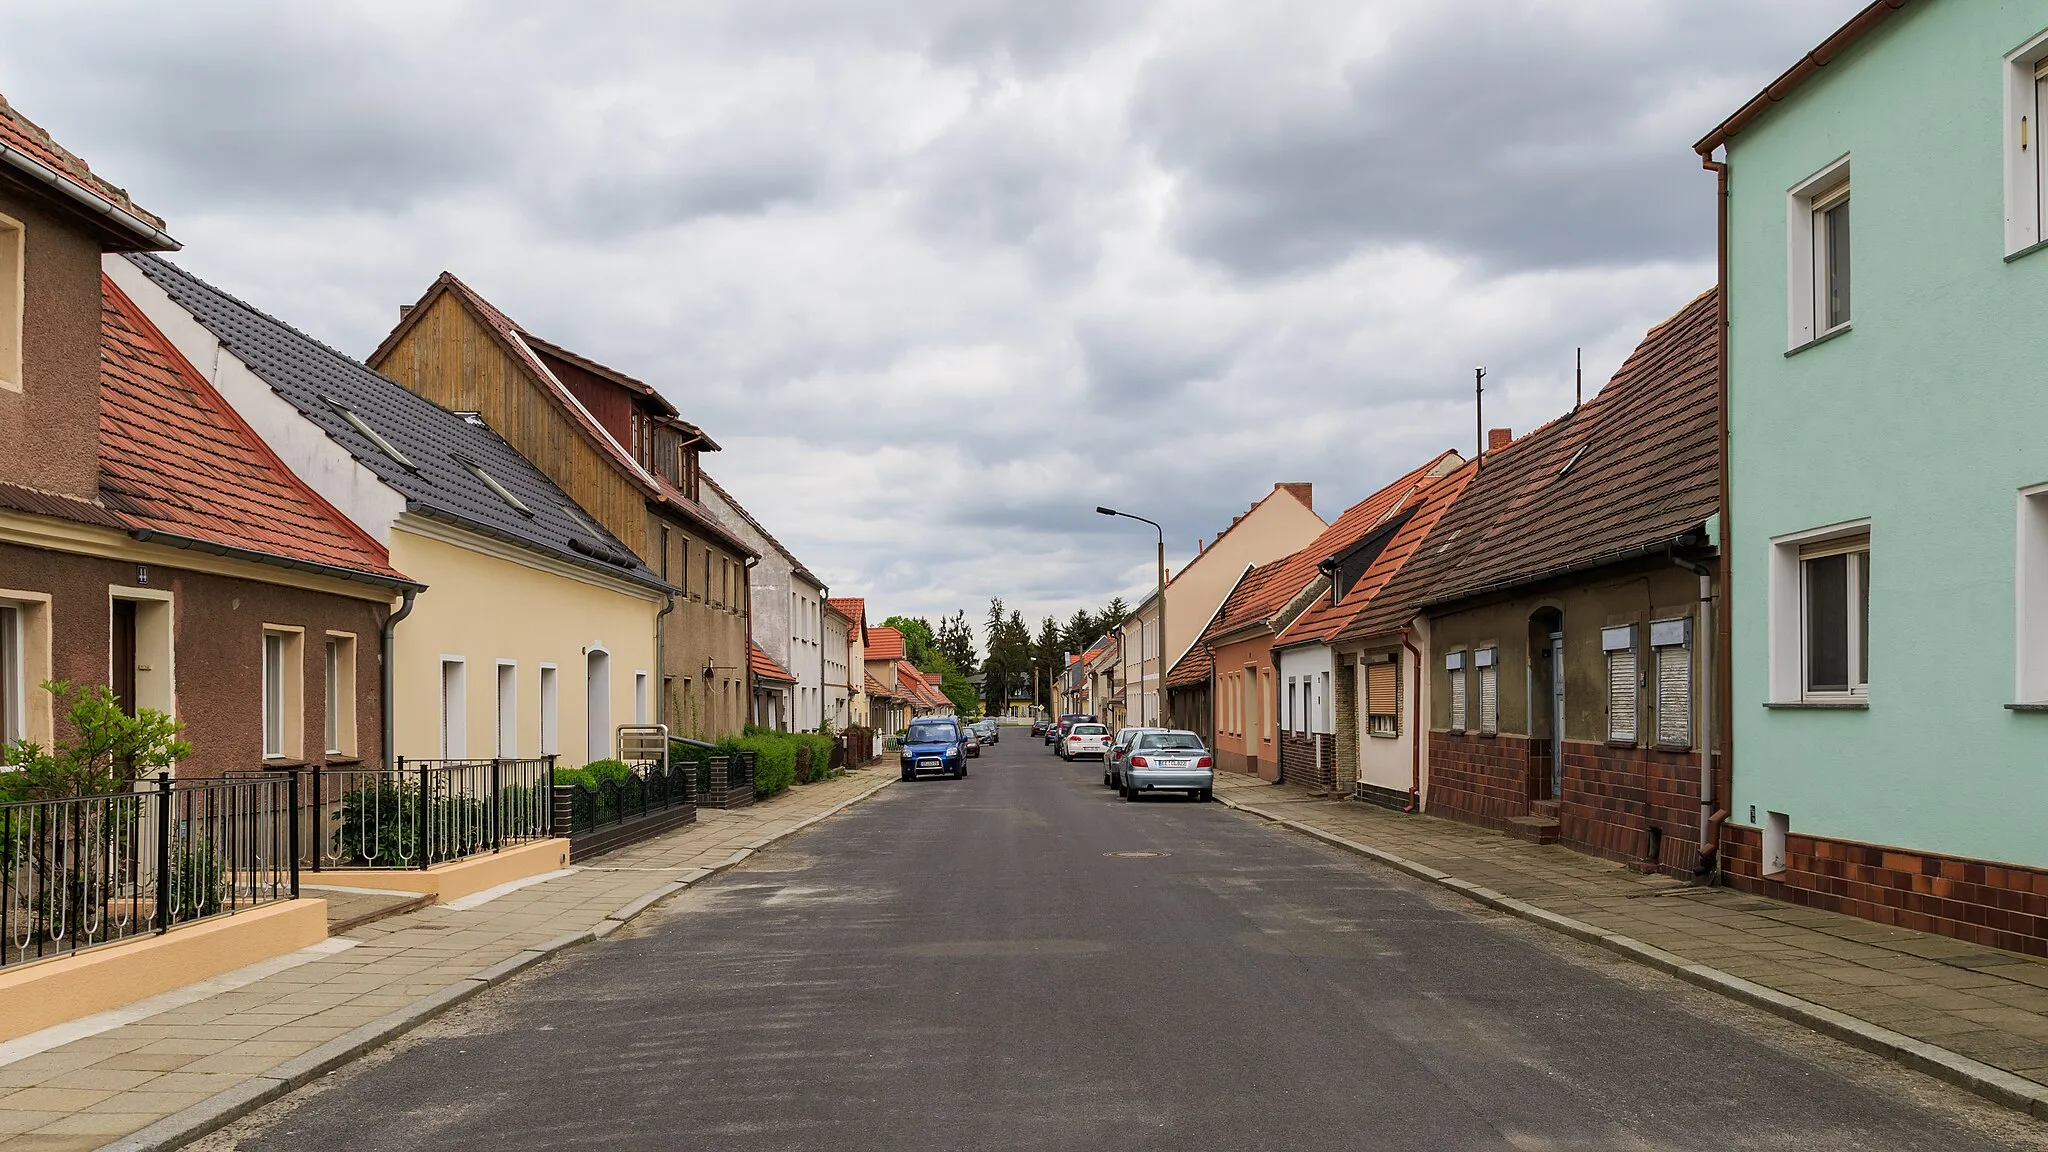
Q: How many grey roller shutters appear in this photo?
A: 4